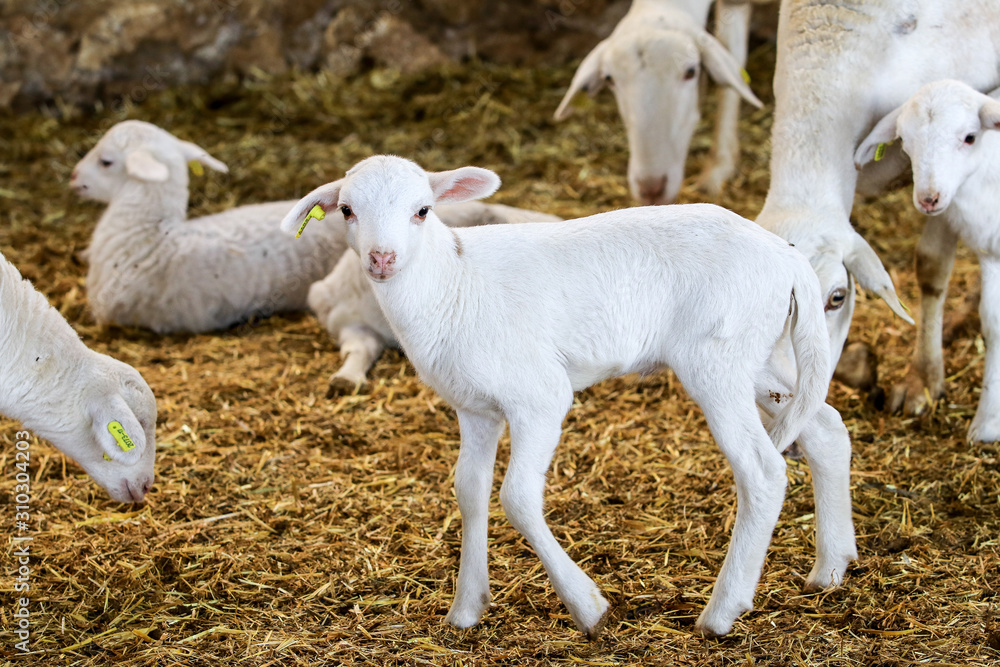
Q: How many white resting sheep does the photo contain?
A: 2